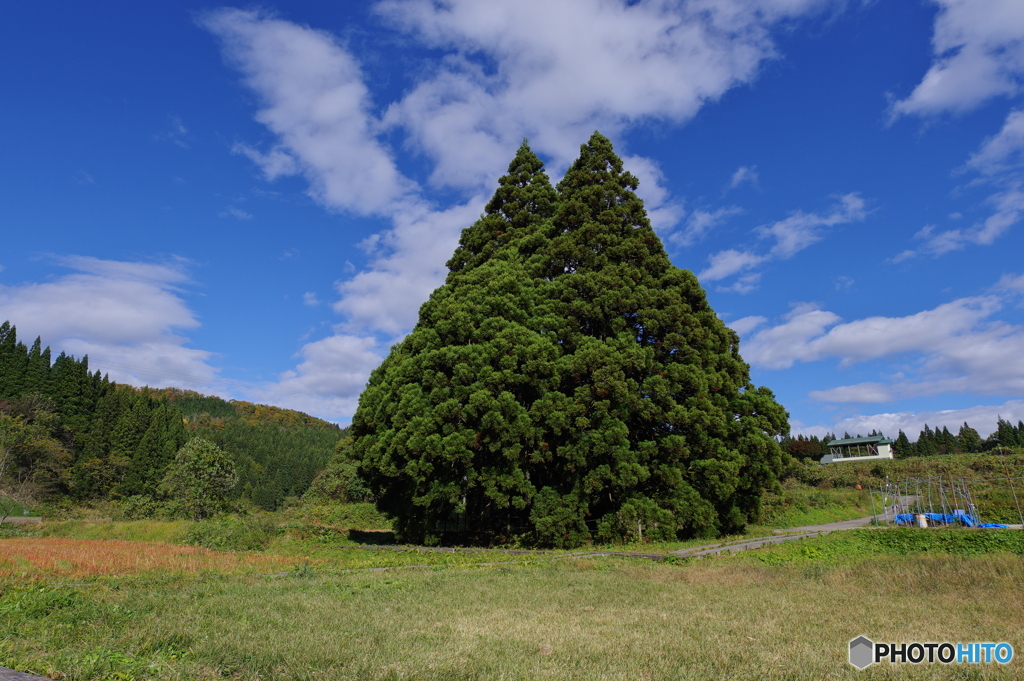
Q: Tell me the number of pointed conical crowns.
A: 2